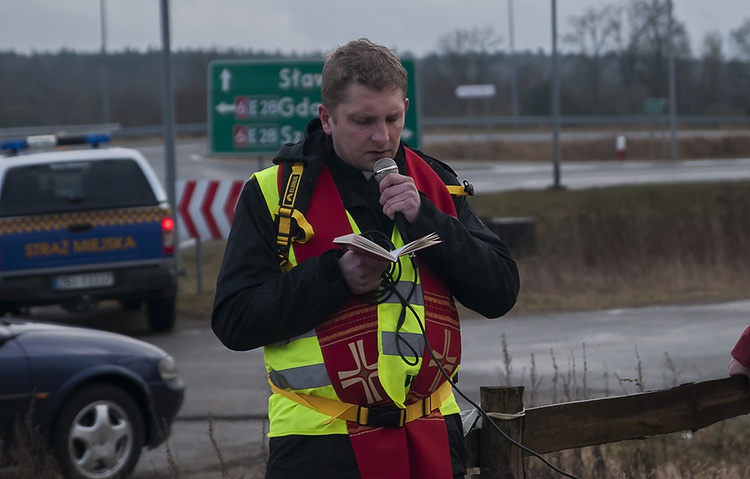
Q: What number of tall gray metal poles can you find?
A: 5